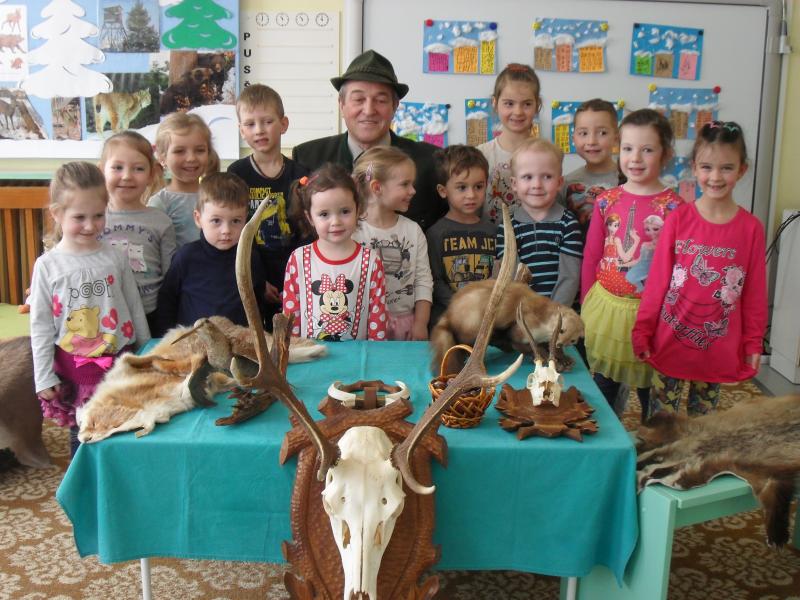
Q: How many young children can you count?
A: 13